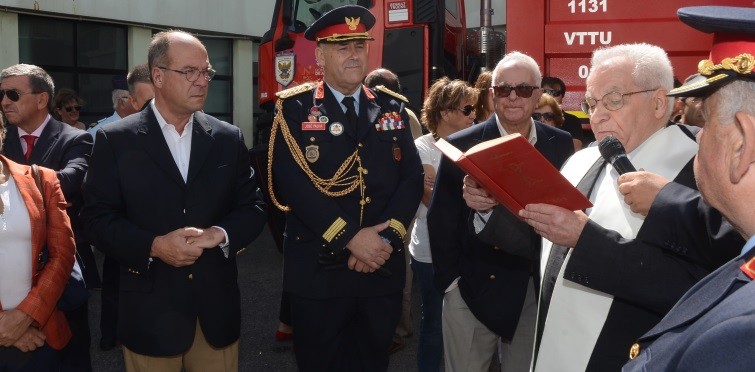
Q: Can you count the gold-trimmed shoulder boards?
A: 2